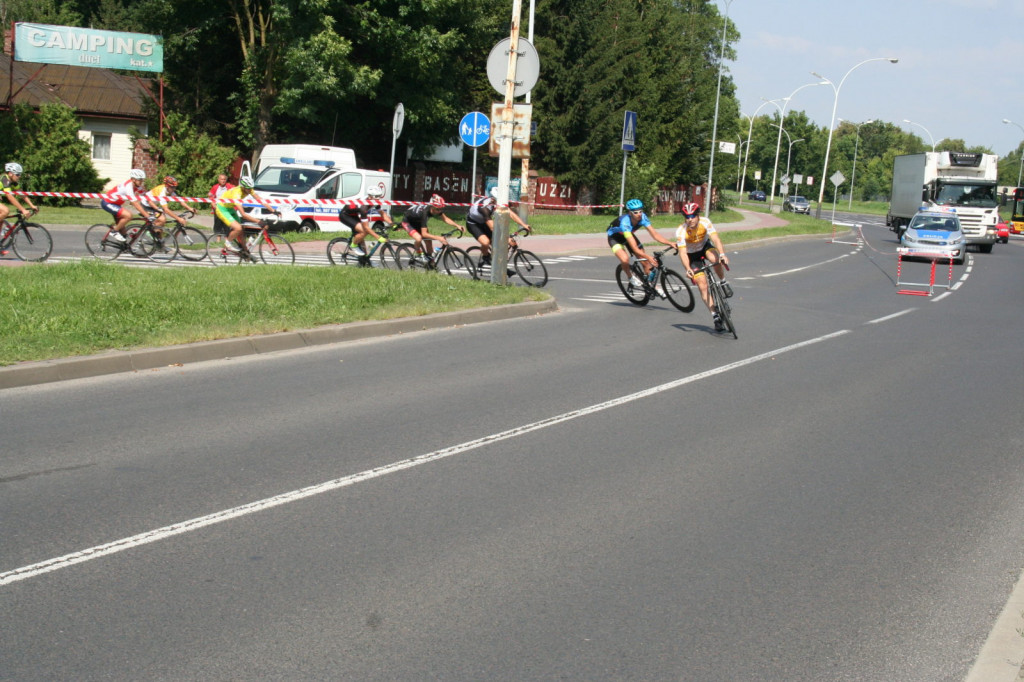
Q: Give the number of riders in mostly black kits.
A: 3